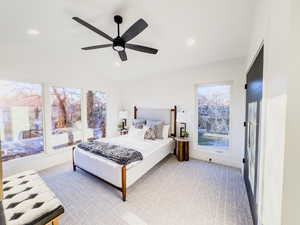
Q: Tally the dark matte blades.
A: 5